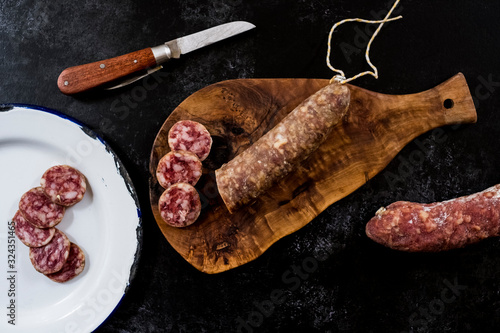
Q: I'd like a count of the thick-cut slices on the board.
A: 3